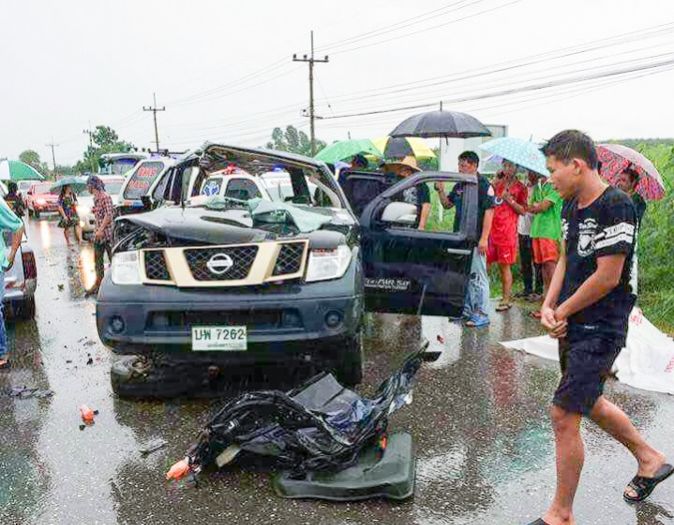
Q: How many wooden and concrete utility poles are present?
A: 4